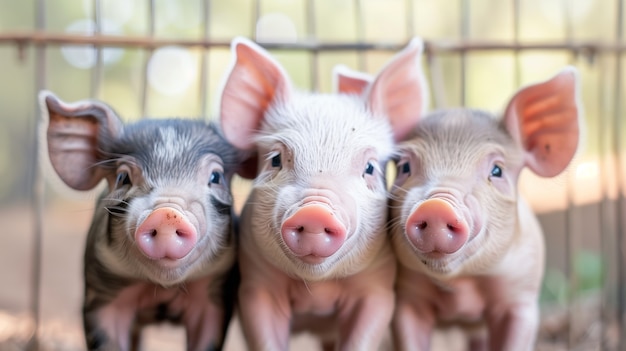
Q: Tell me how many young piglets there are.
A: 3